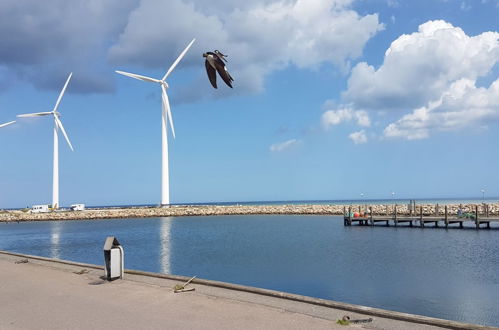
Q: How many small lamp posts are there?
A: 3